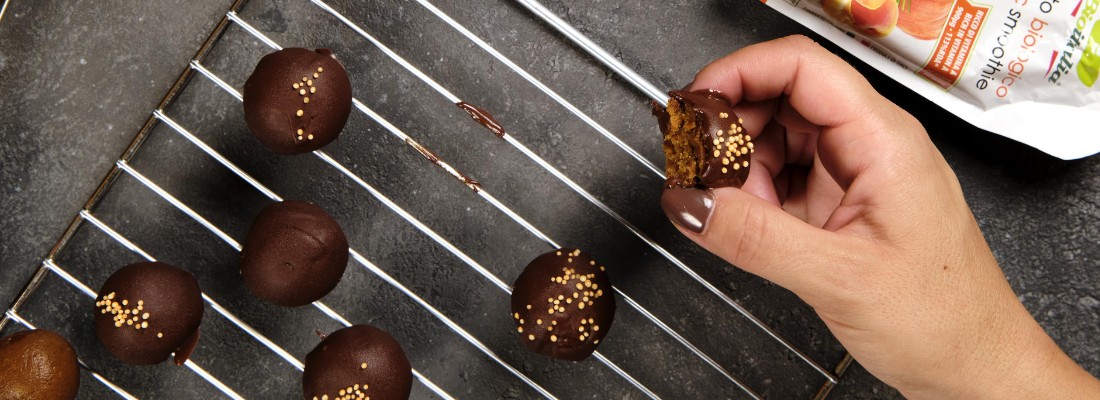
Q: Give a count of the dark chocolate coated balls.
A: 6